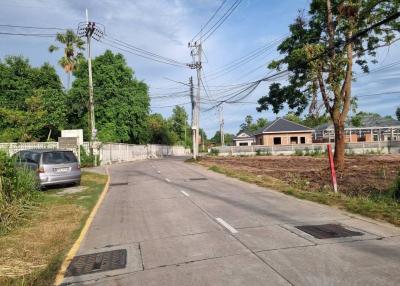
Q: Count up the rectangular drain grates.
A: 4